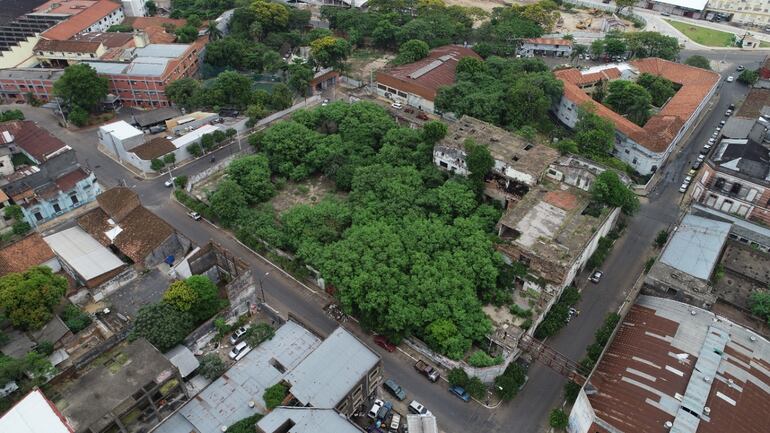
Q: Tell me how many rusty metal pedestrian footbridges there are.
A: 1